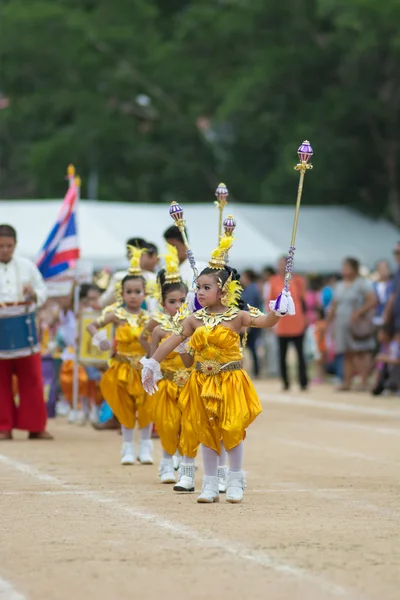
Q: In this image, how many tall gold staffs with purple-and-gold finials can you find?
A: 4